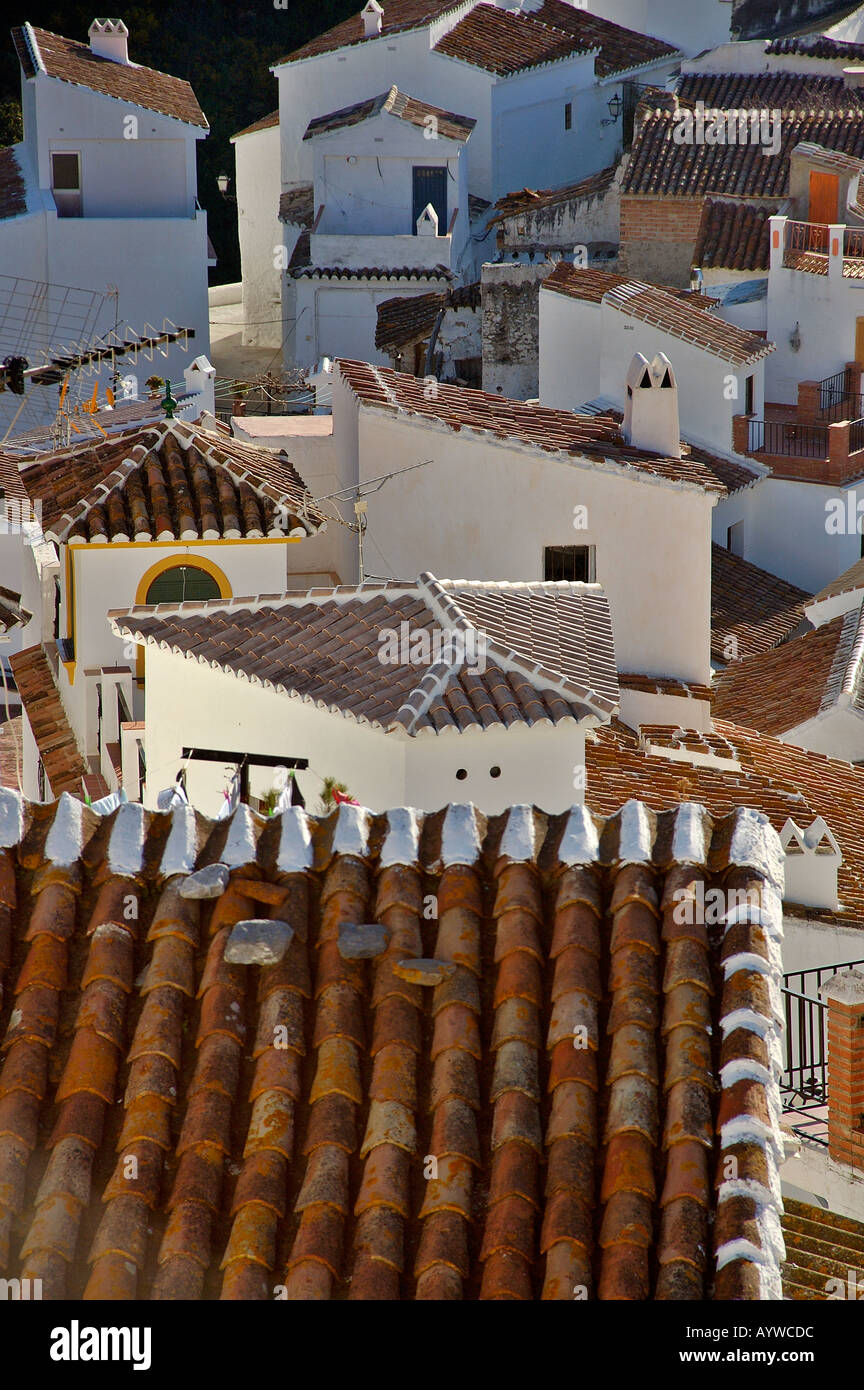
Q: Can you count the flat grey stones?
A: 4